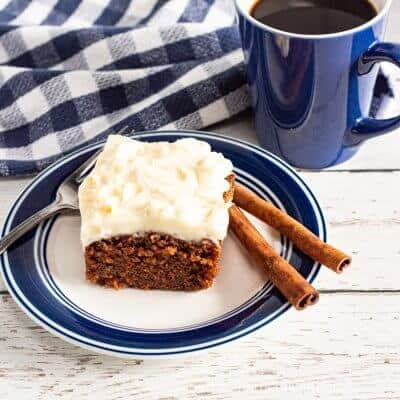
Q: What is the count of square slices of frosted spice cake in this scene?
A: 1